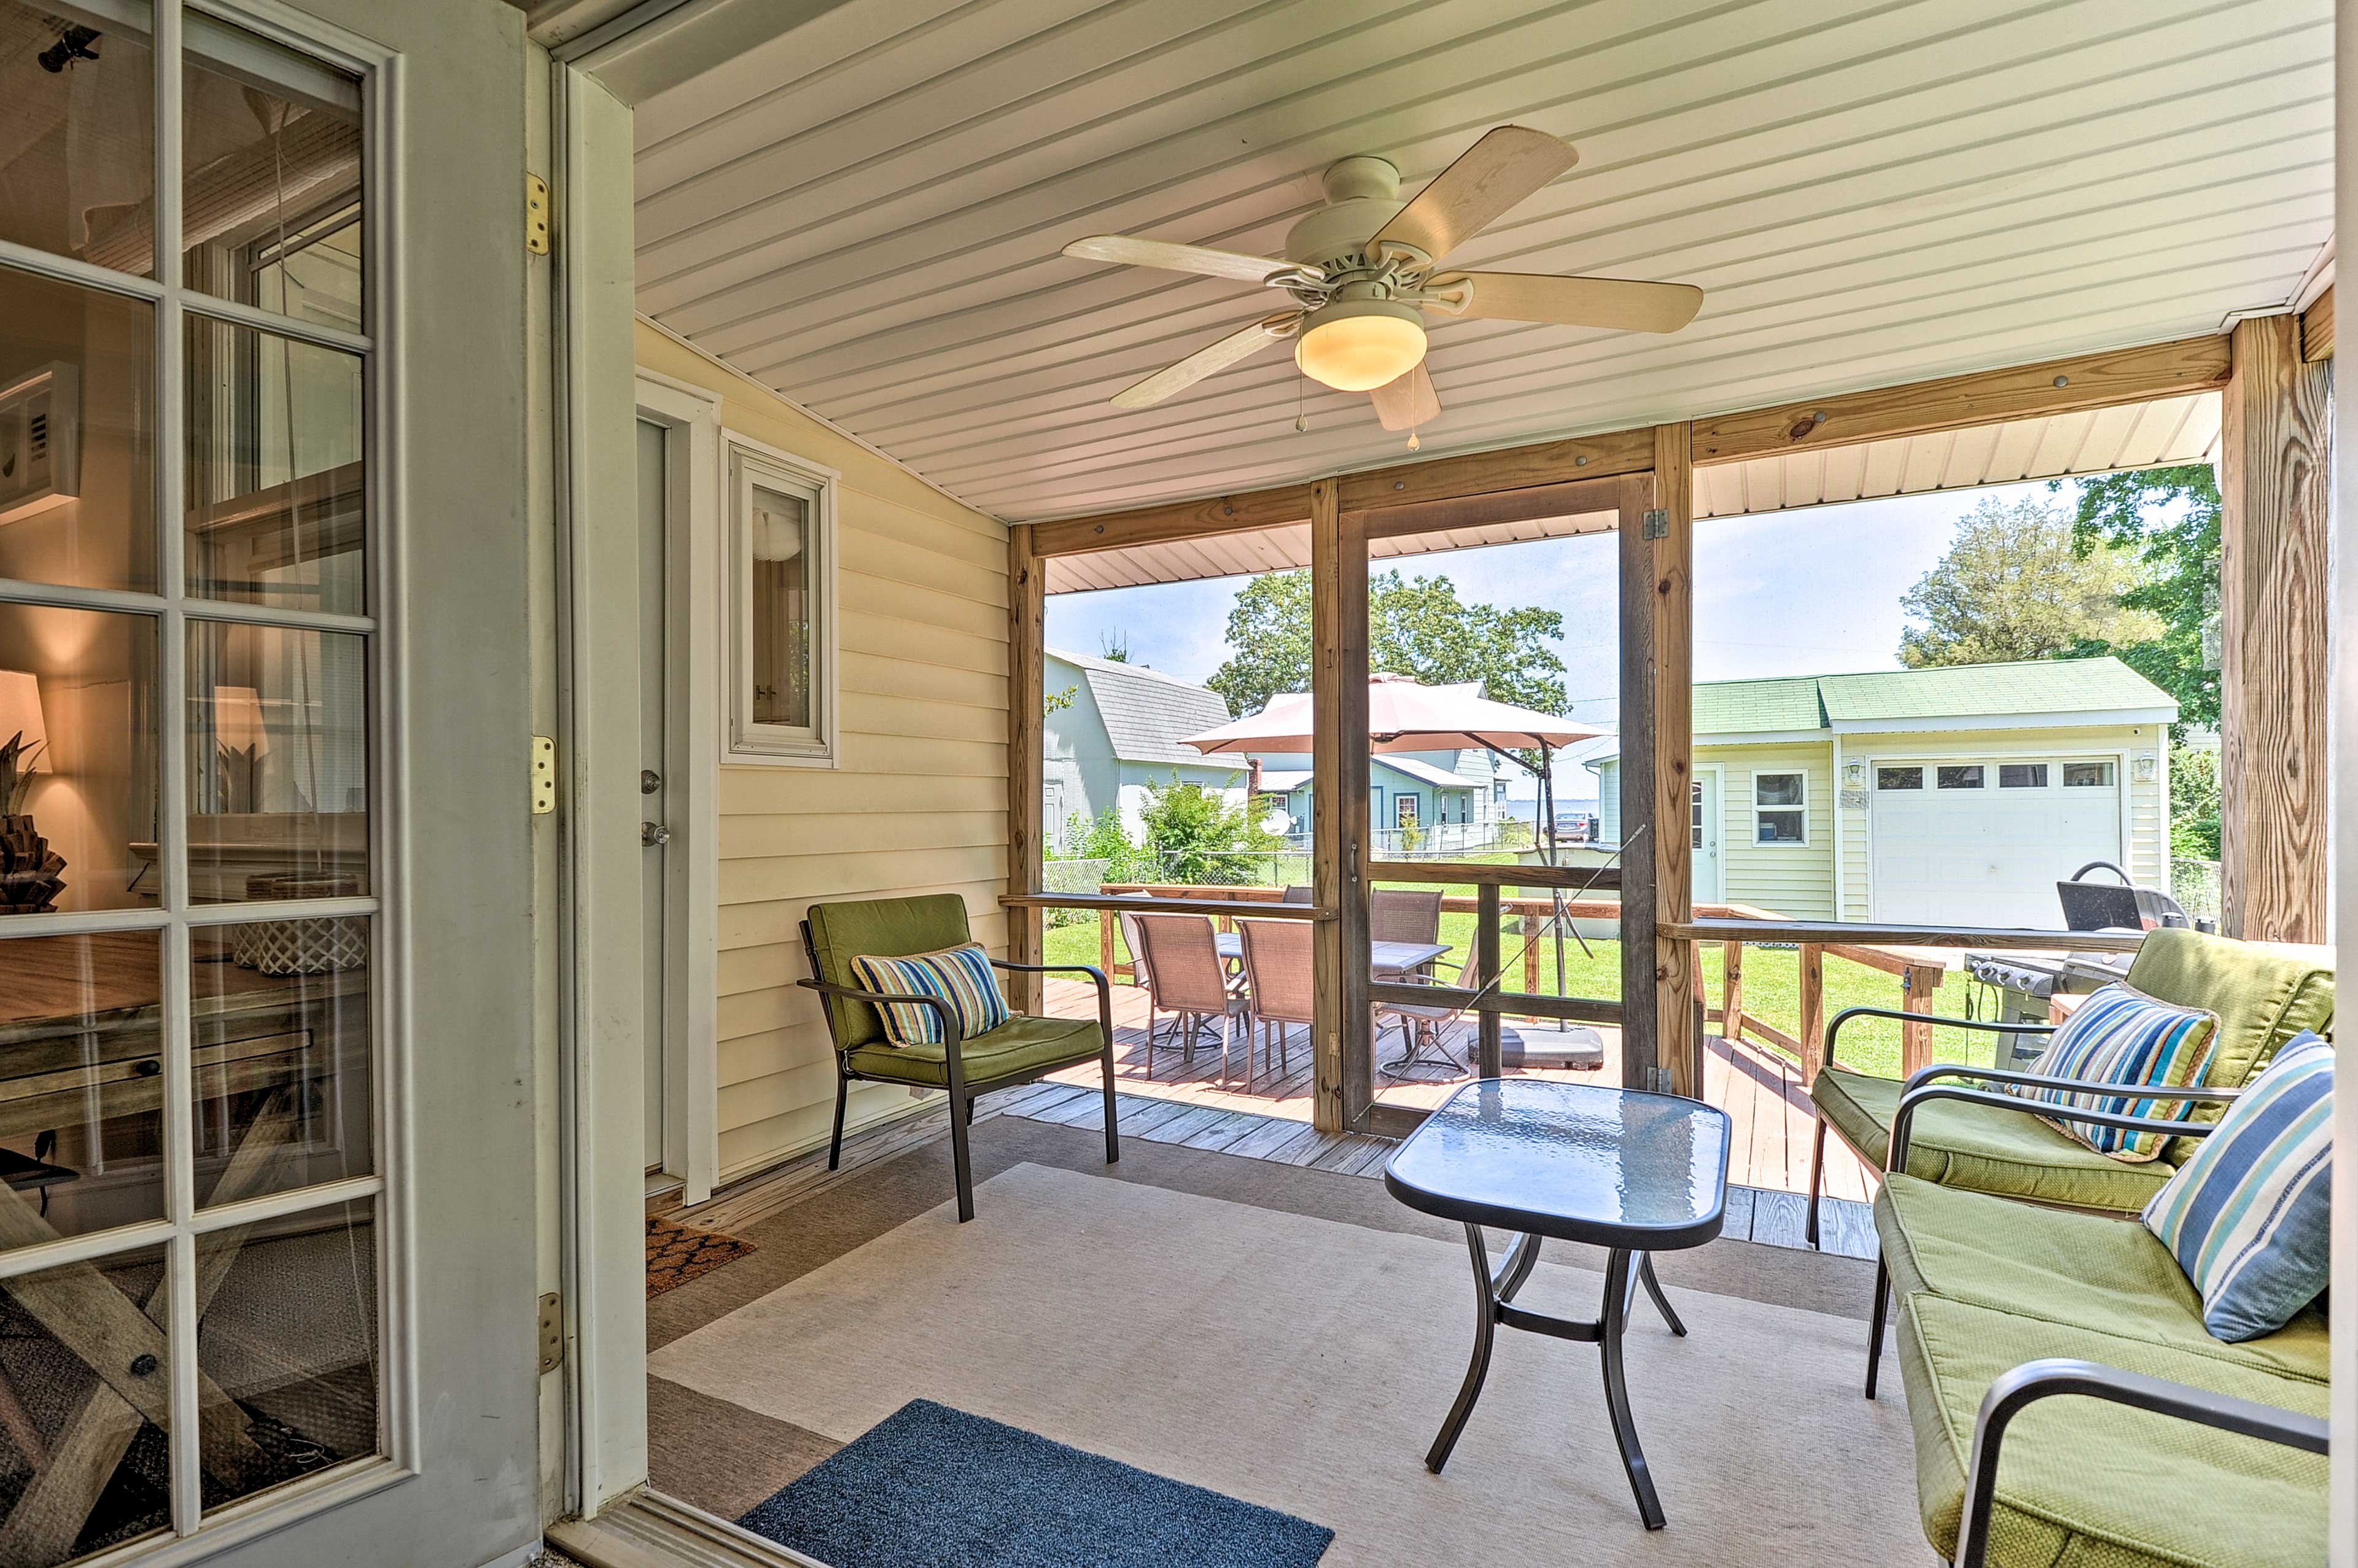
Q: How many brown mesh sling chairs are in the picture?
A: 6